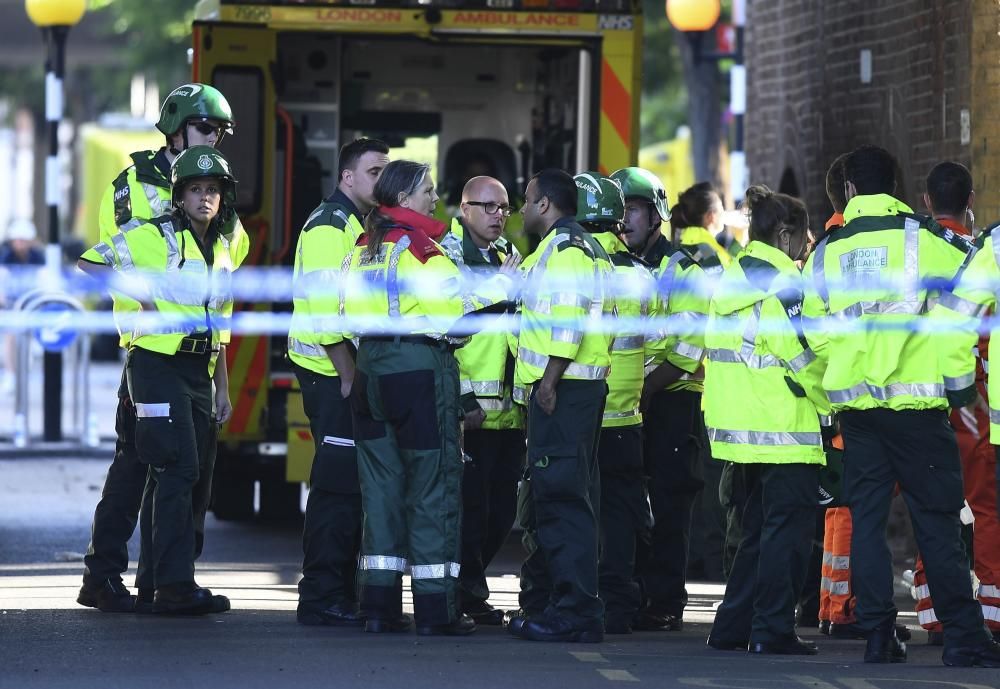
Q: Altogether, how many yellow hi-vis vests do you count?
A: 12